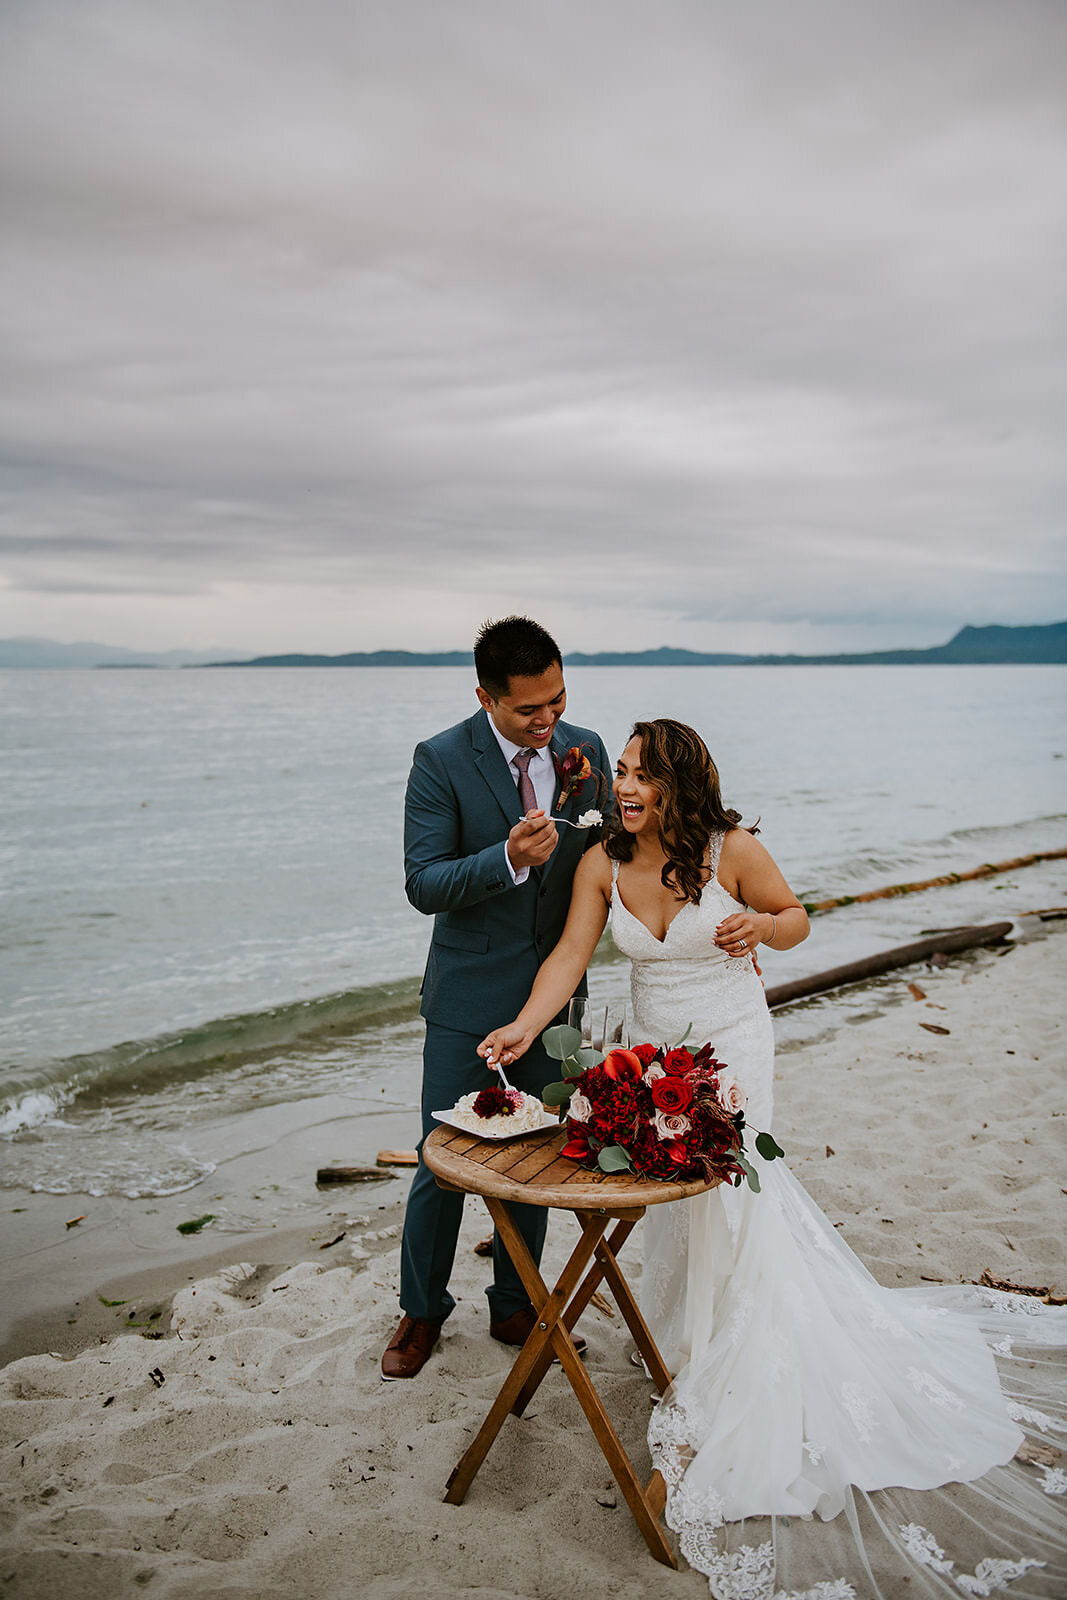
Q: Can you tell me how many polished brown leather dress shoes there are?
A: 2